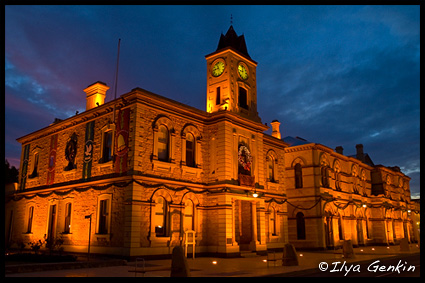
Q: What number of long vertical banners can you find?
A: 4